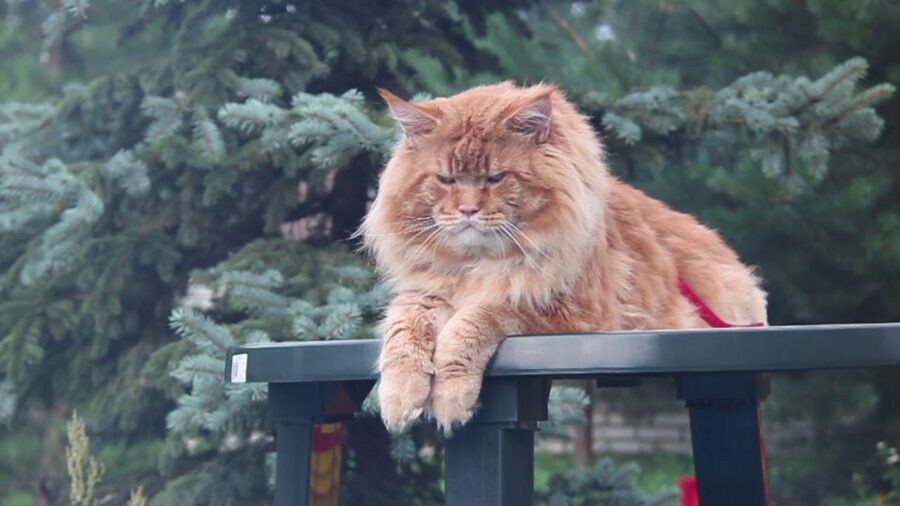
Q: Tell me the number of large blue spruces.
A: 1